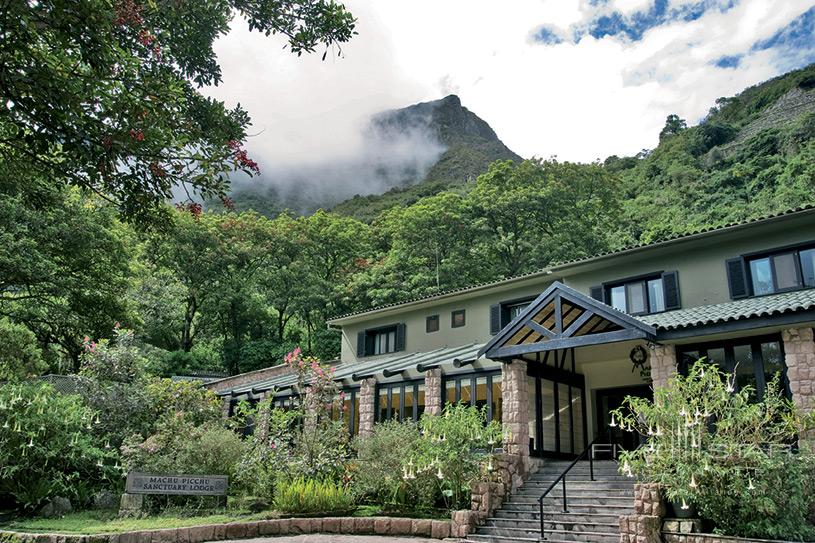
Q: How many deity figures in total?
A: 0